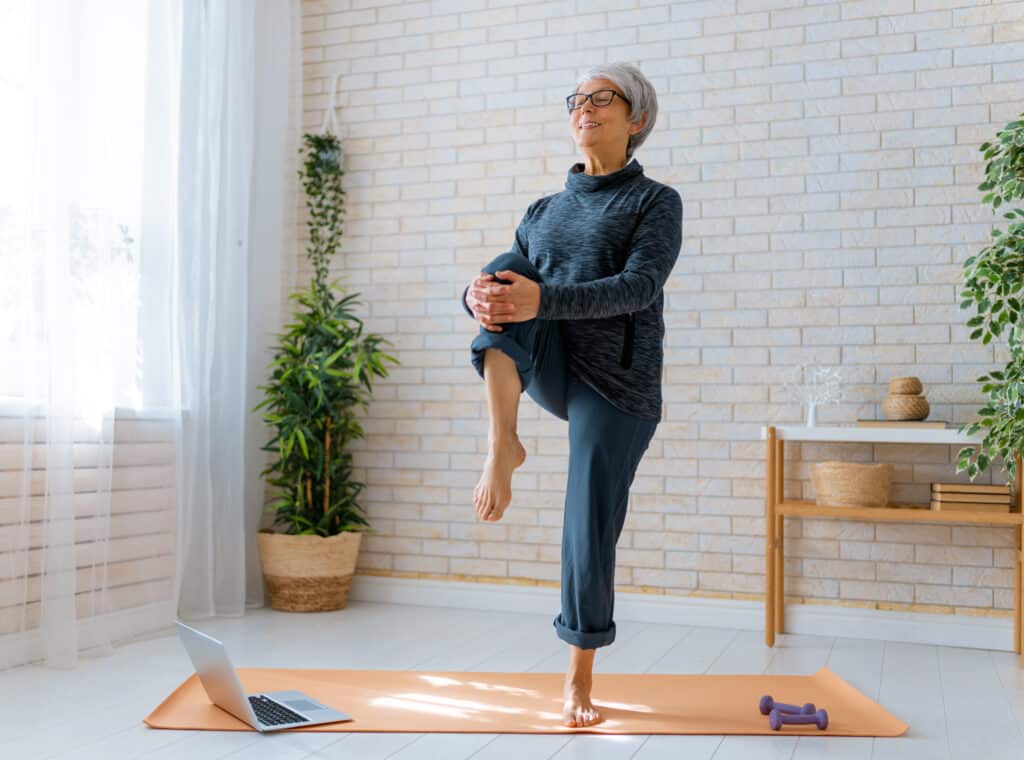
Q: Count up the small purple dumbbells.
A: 2